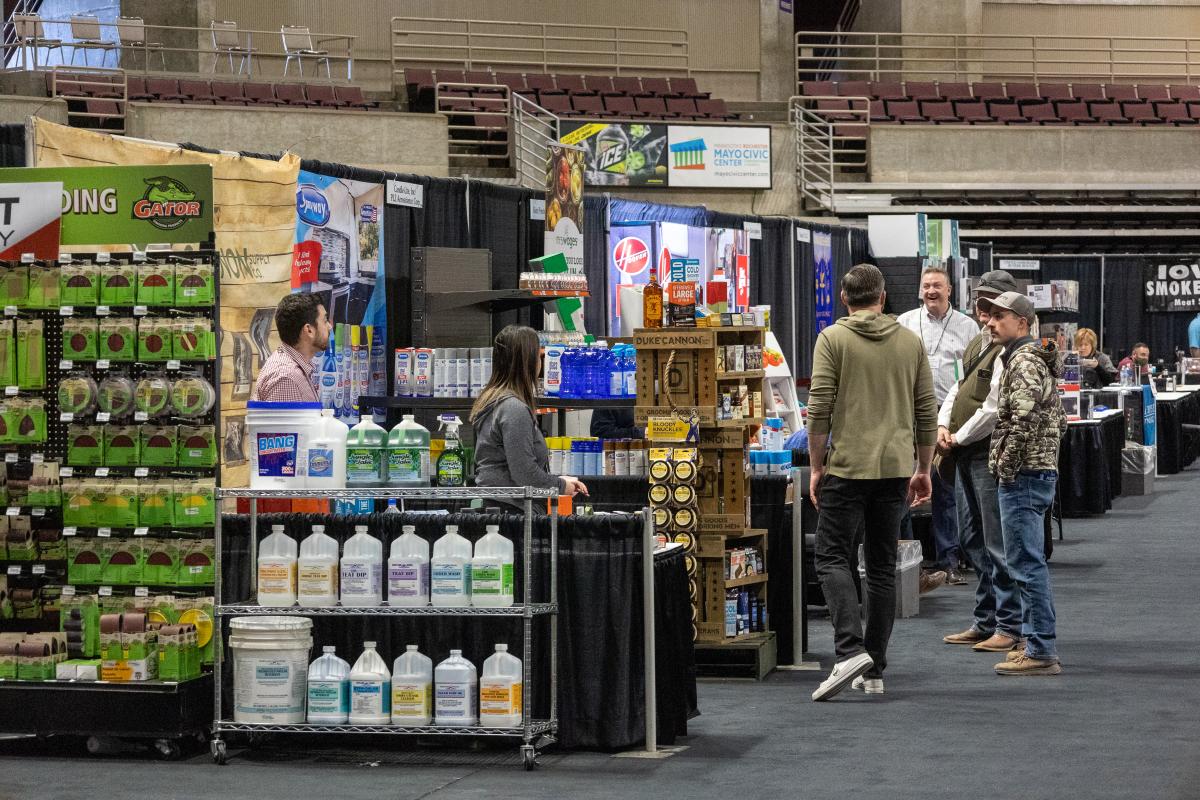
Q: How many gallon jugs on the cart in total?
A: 14